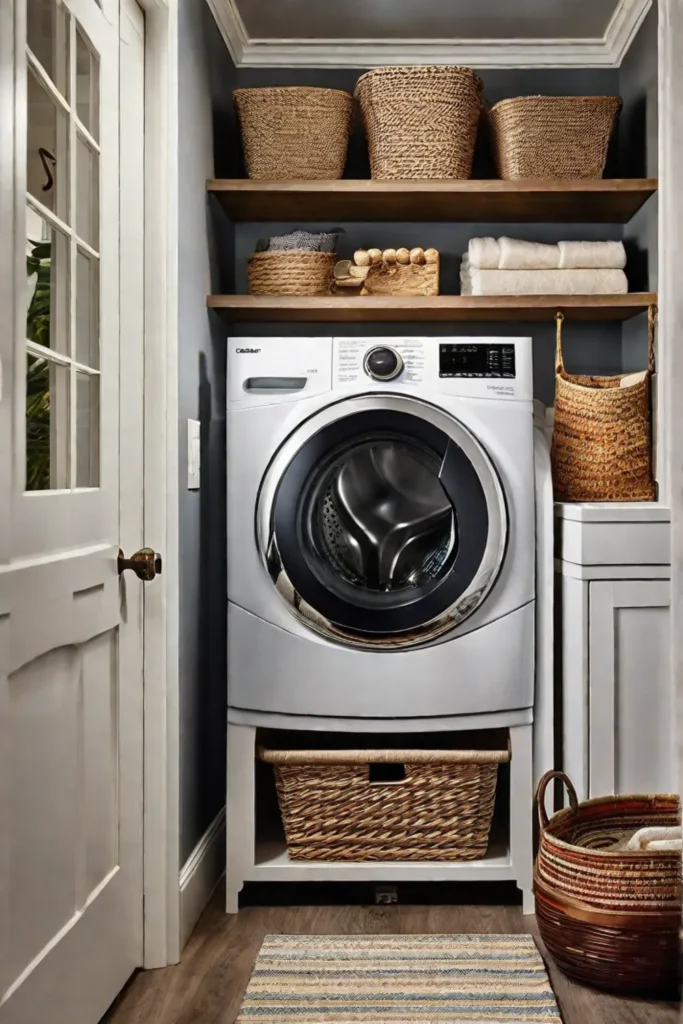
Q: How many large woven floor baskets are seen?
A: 1